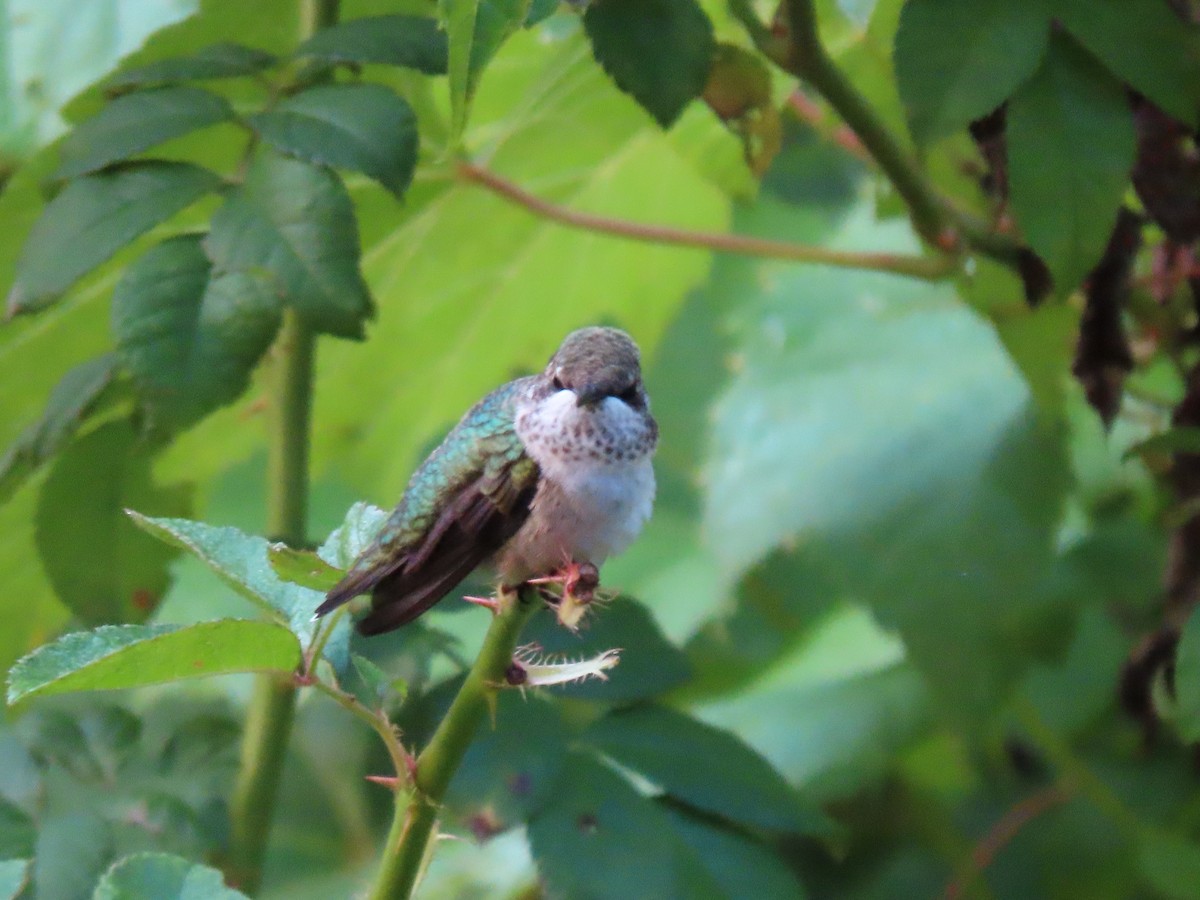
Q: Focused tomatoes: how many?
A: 0